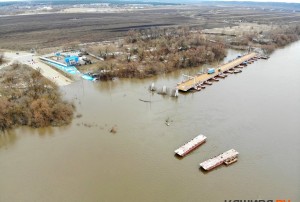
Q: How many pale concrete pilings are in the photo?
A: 3